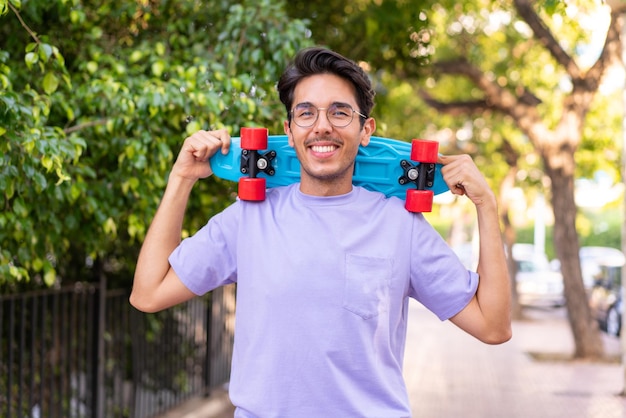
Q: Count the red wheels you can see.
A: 4